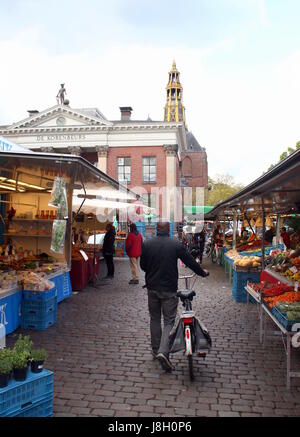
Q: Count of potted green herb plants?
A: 3